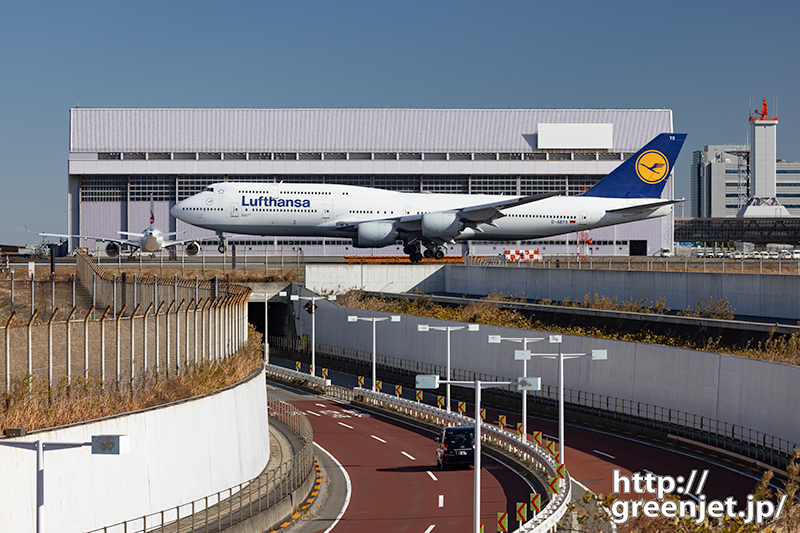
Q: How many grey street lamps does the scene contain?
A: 8